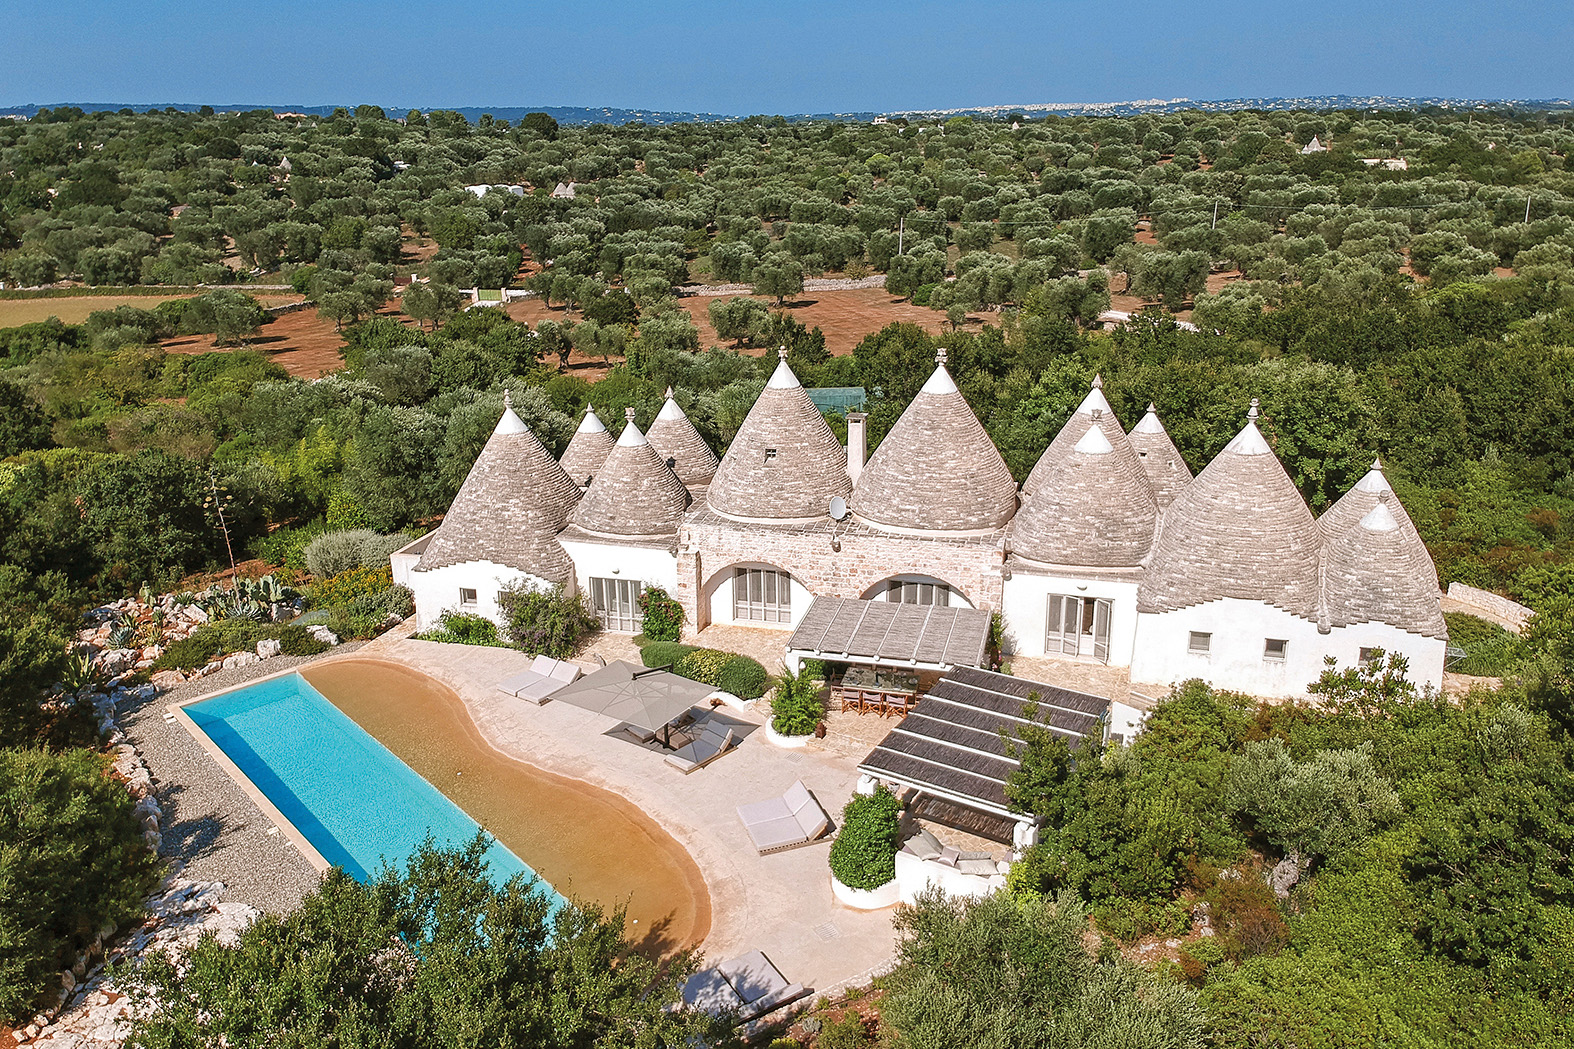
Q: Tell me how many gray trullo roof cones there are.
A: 12